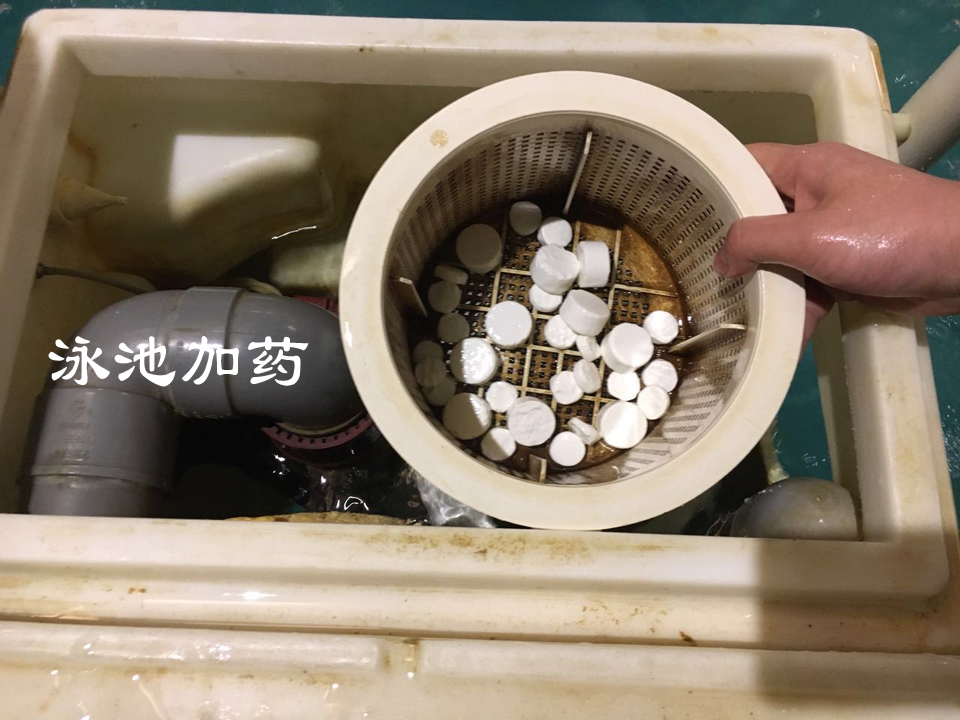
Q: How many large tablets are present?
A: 10